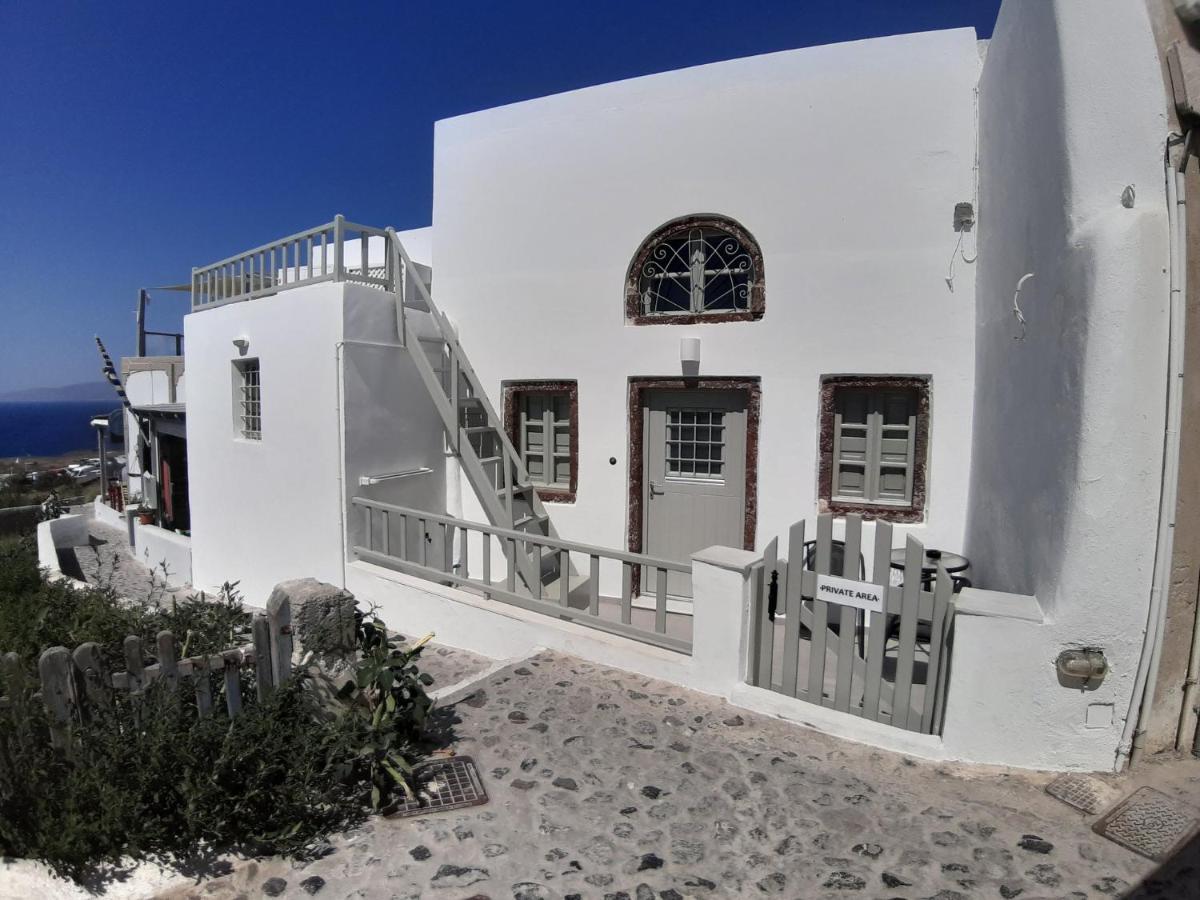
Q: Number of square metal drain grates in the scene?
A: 3